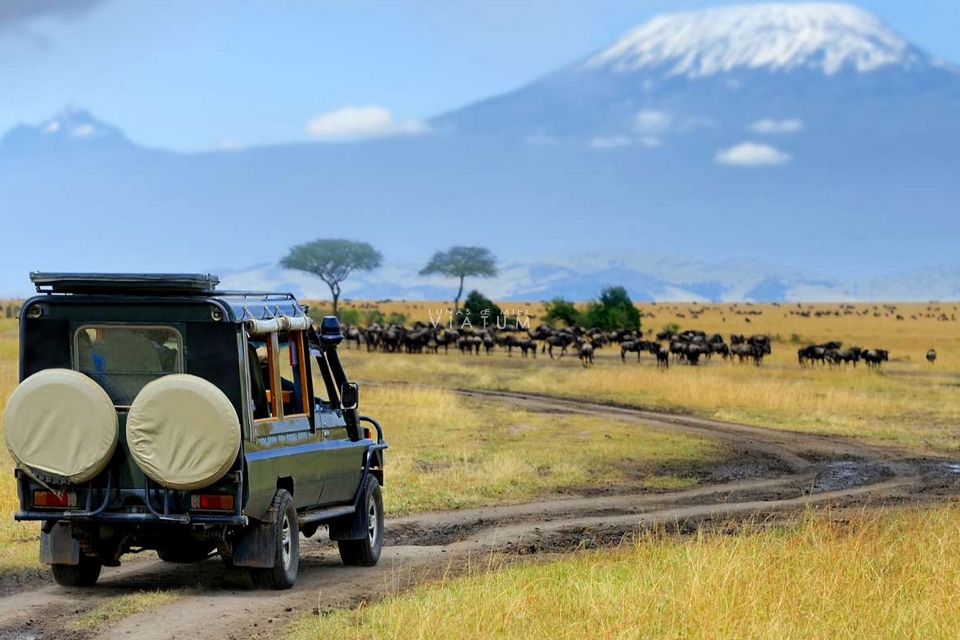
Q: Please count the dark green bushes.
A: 3